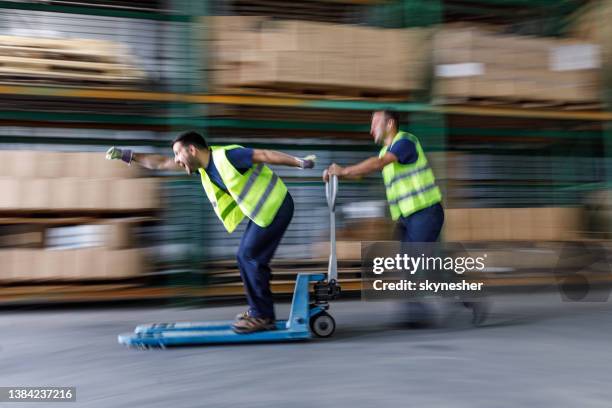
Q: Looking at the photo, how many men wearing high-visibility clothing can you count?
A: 2